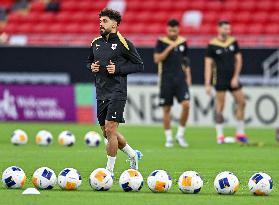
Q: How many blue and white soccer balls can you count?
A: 13